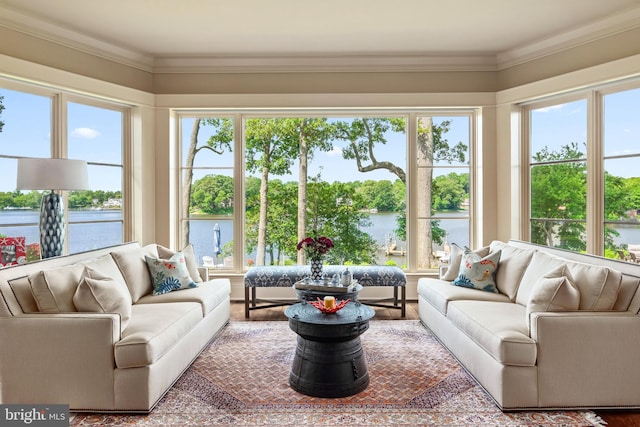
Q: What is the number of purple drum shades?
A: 0